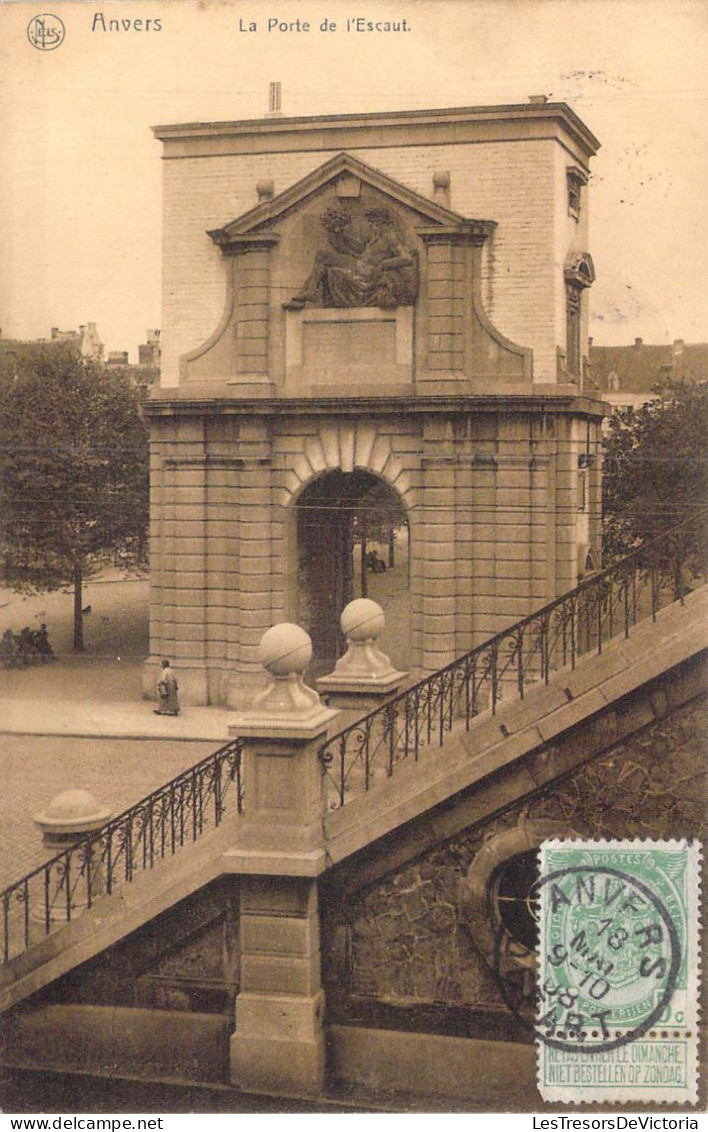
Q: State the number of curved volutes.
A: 2